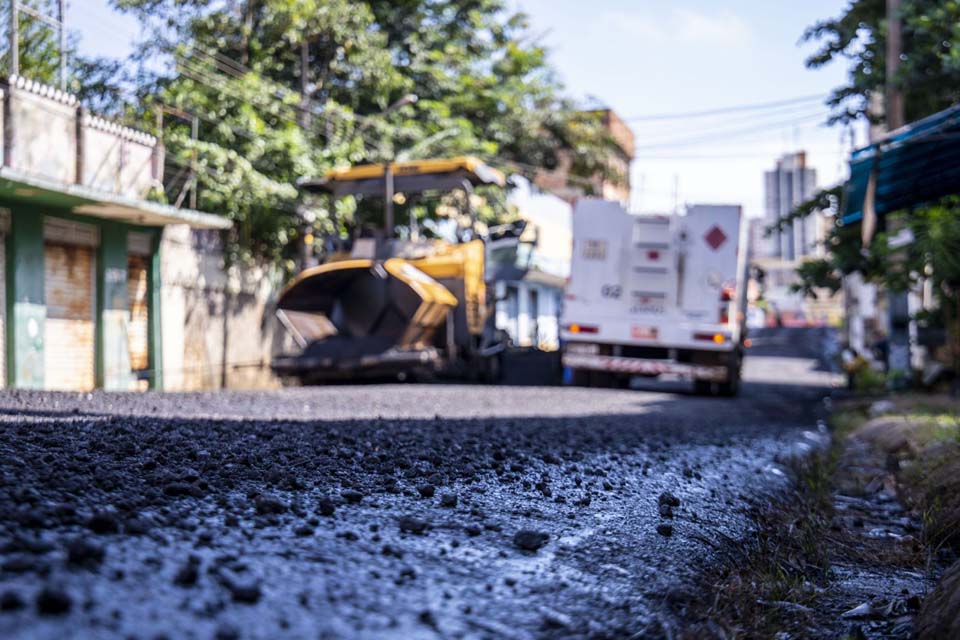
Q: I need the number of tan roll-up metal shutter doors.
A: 2